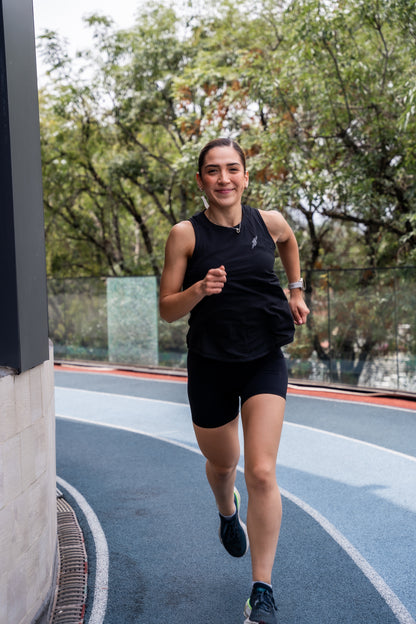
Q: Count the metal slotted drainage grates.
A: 1